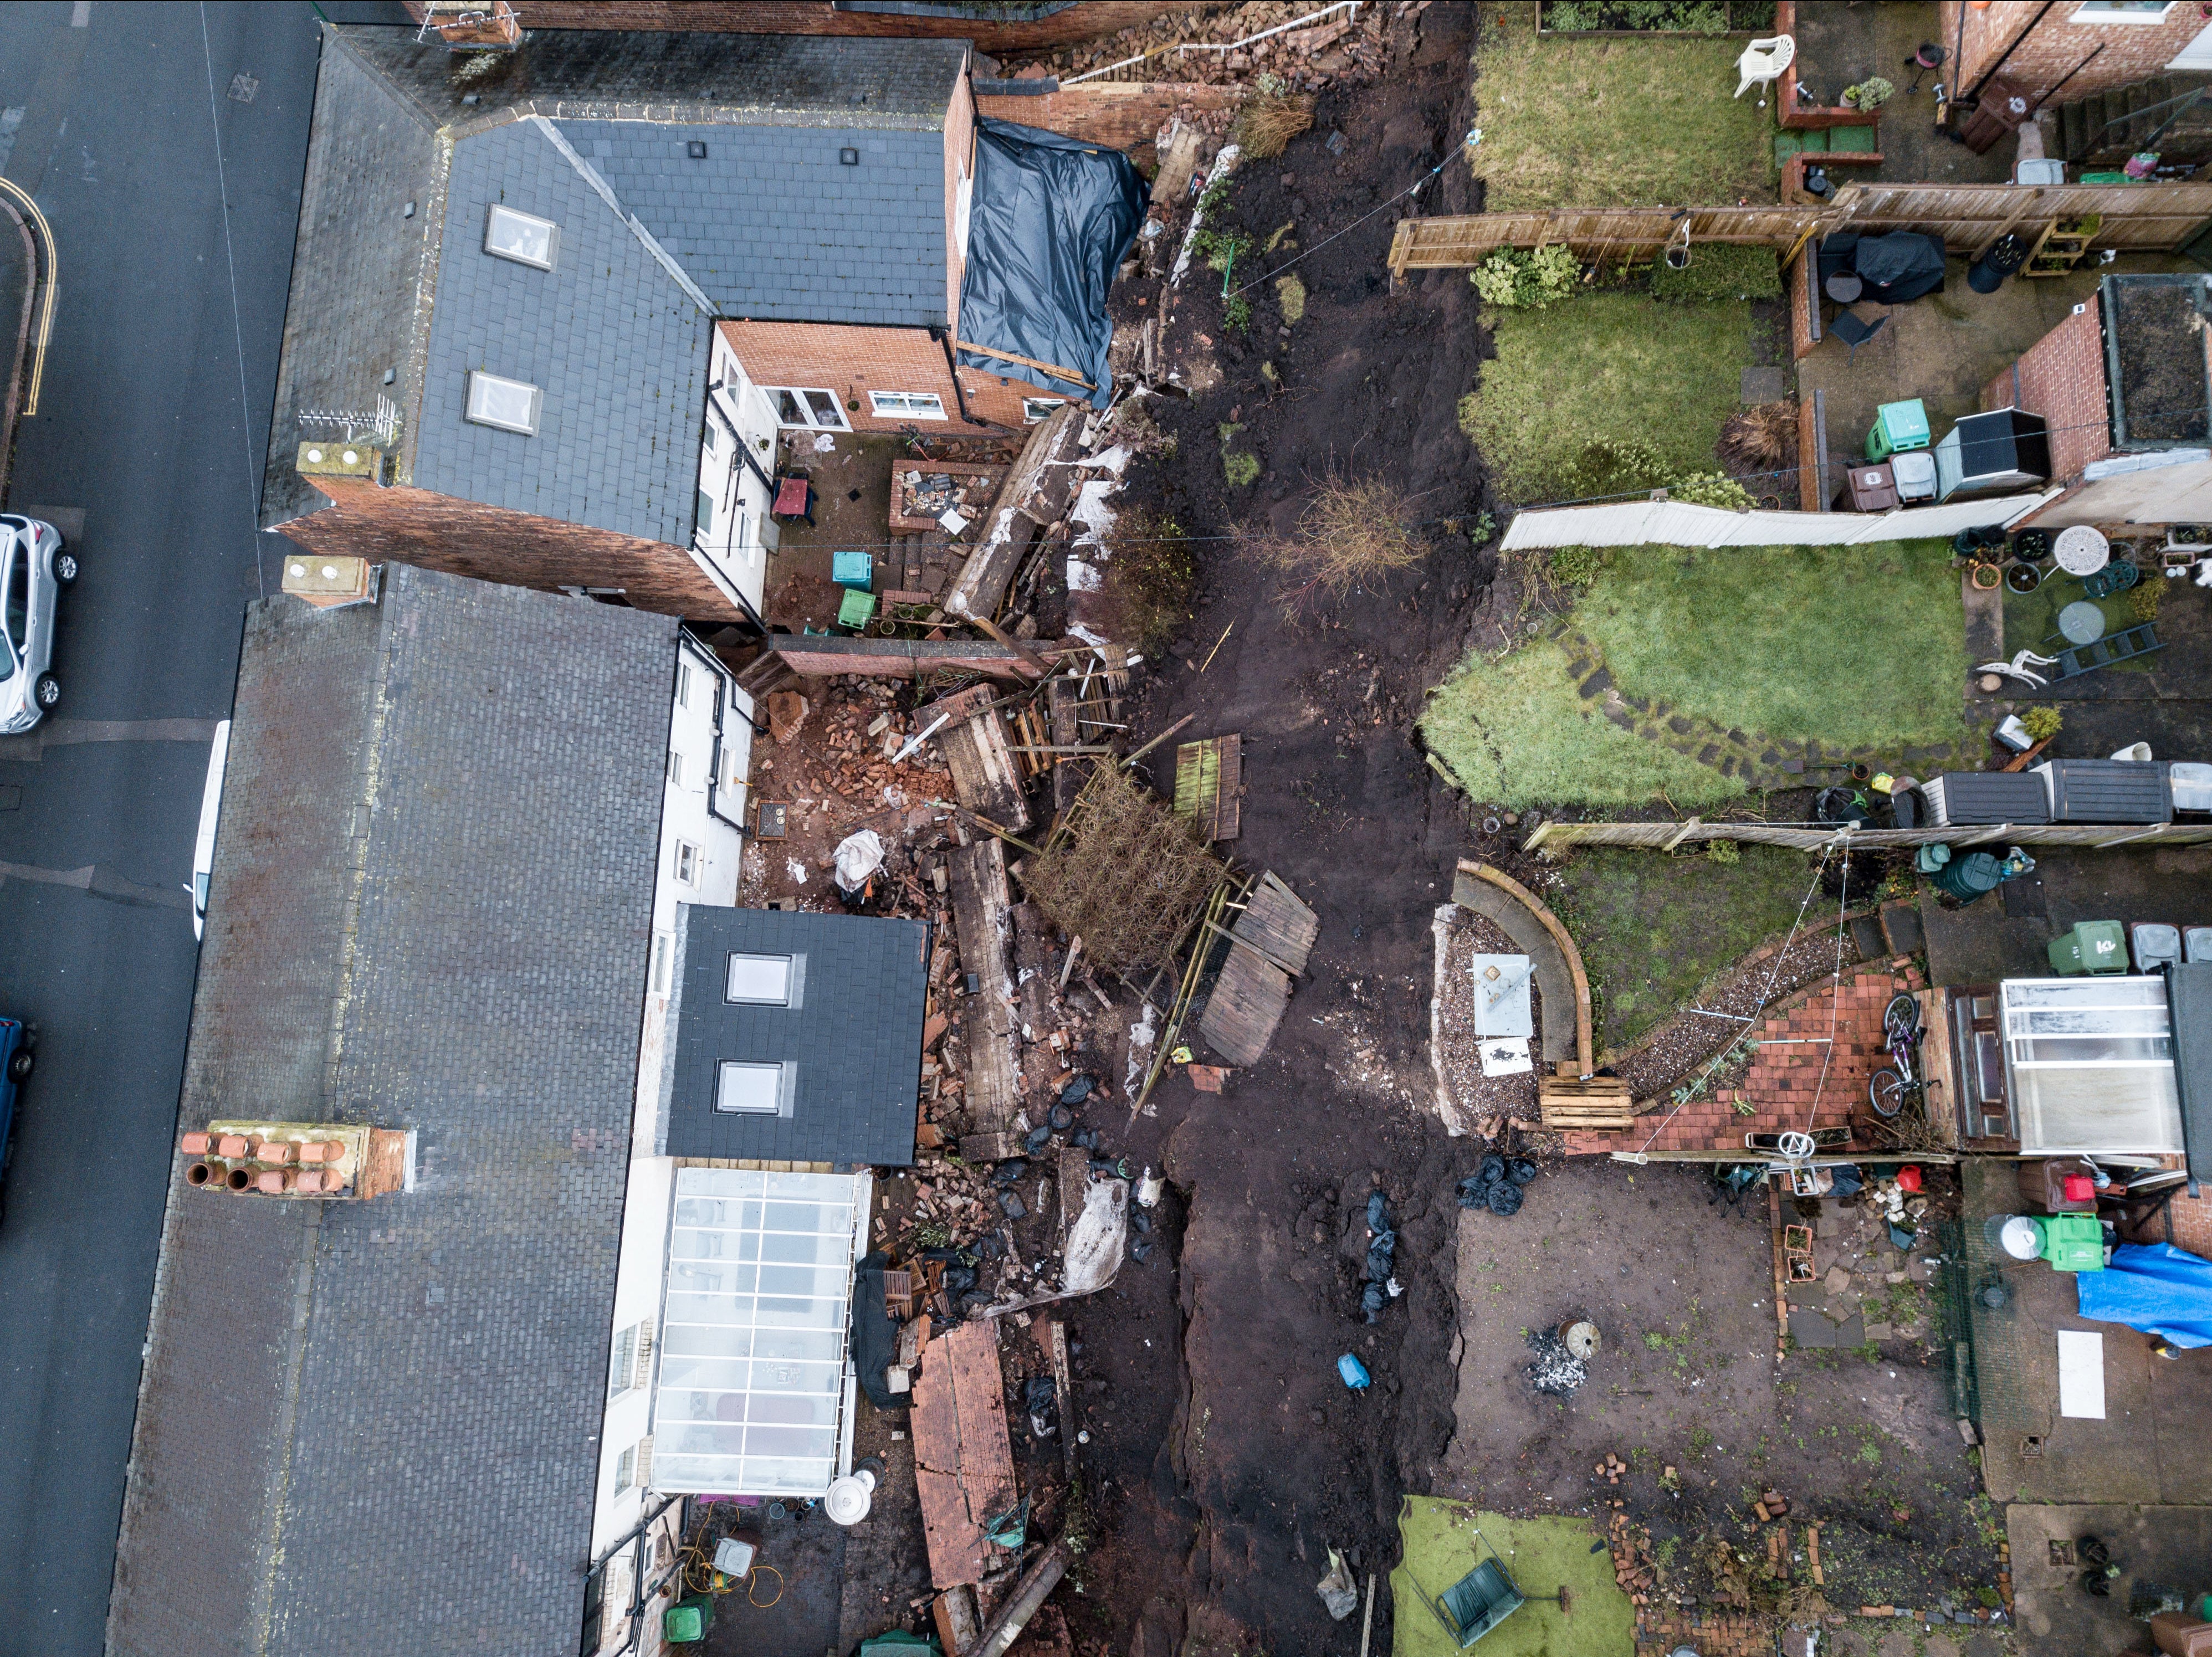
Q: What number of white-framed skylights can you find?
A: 4